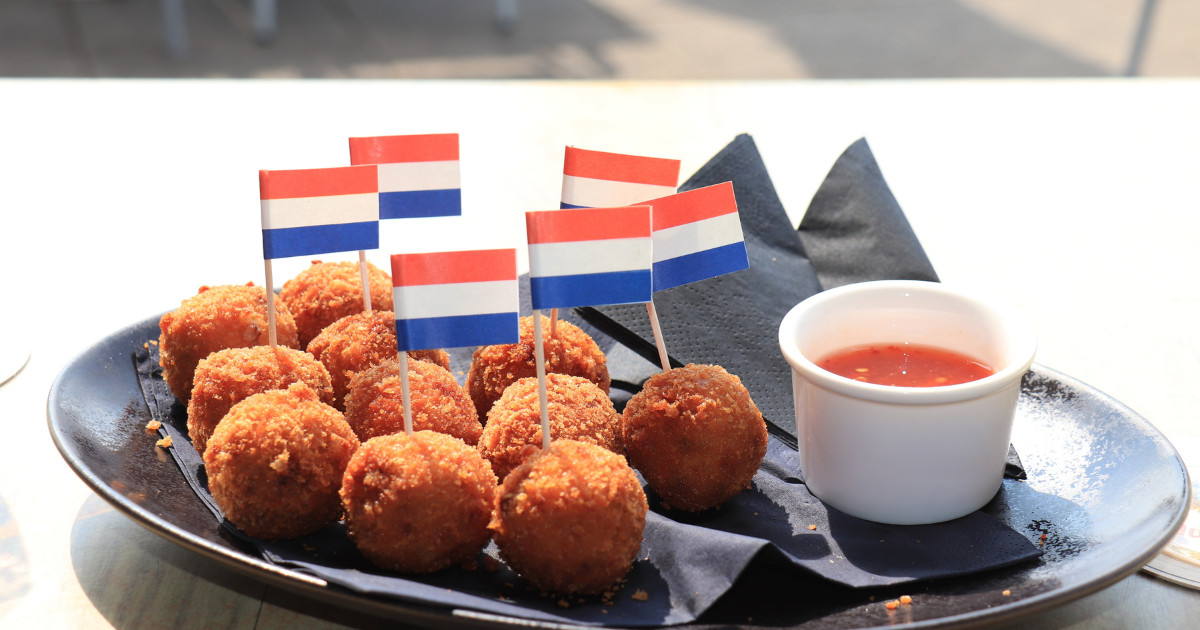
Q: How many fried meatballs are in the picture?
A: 11